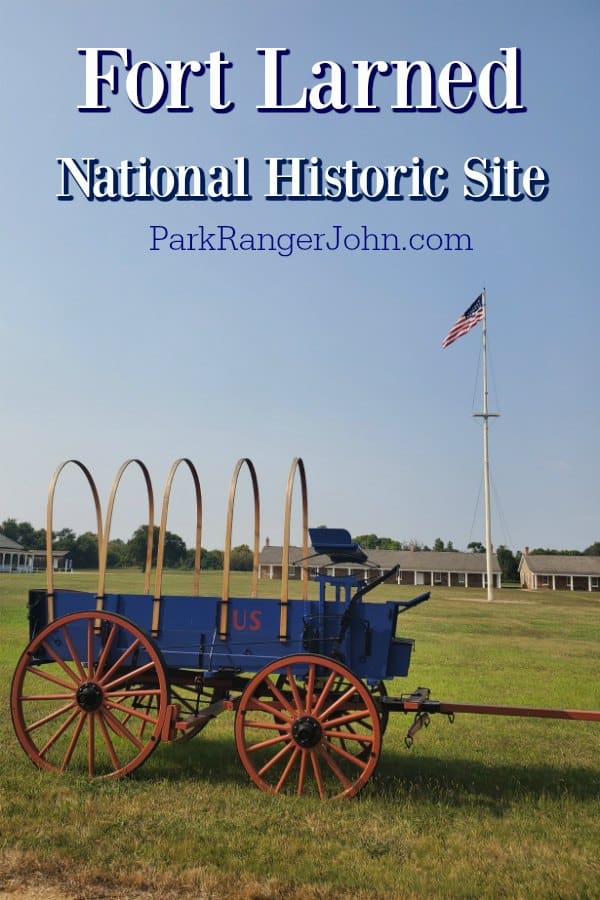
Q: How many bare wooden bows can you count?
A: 5